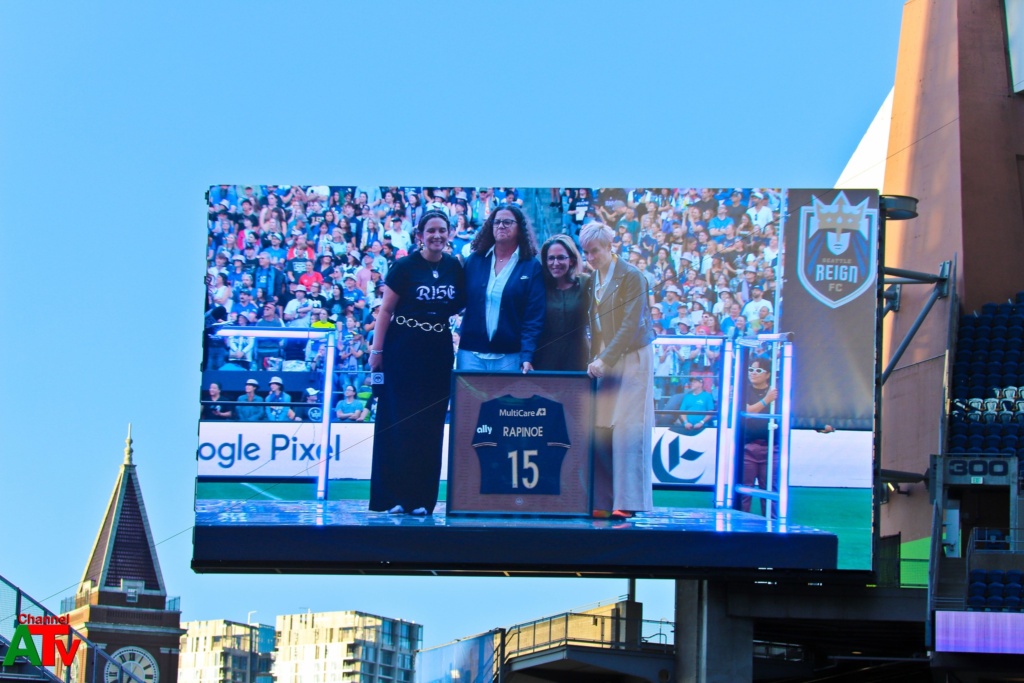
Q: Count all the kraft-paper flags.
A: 0